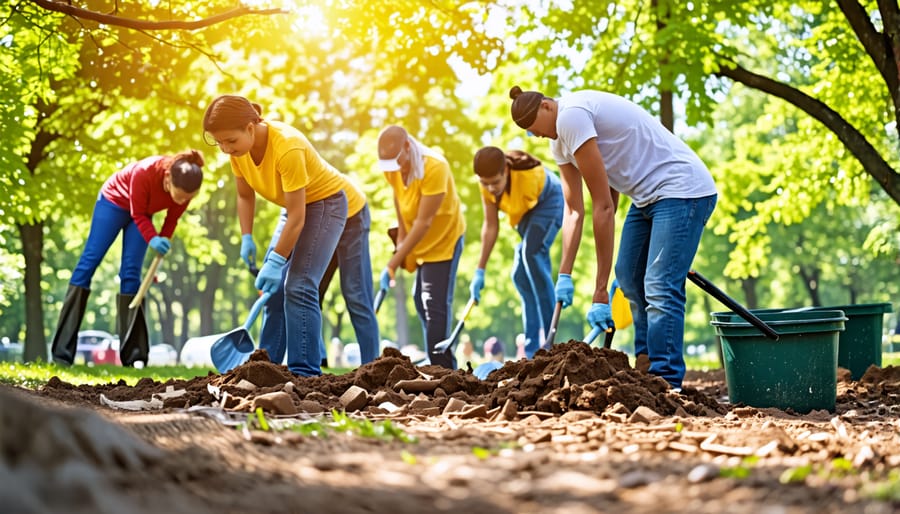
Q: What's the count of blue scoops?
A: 2